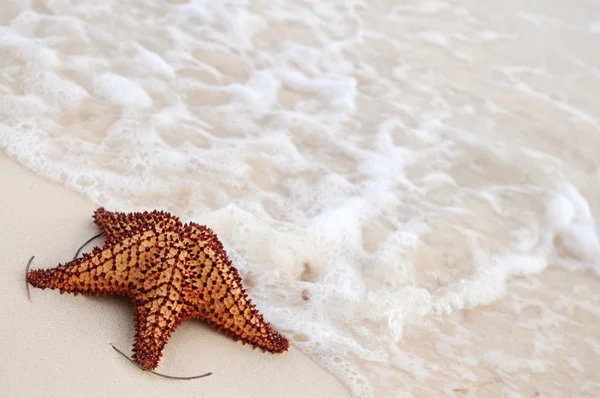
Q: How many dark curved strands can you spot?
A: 3